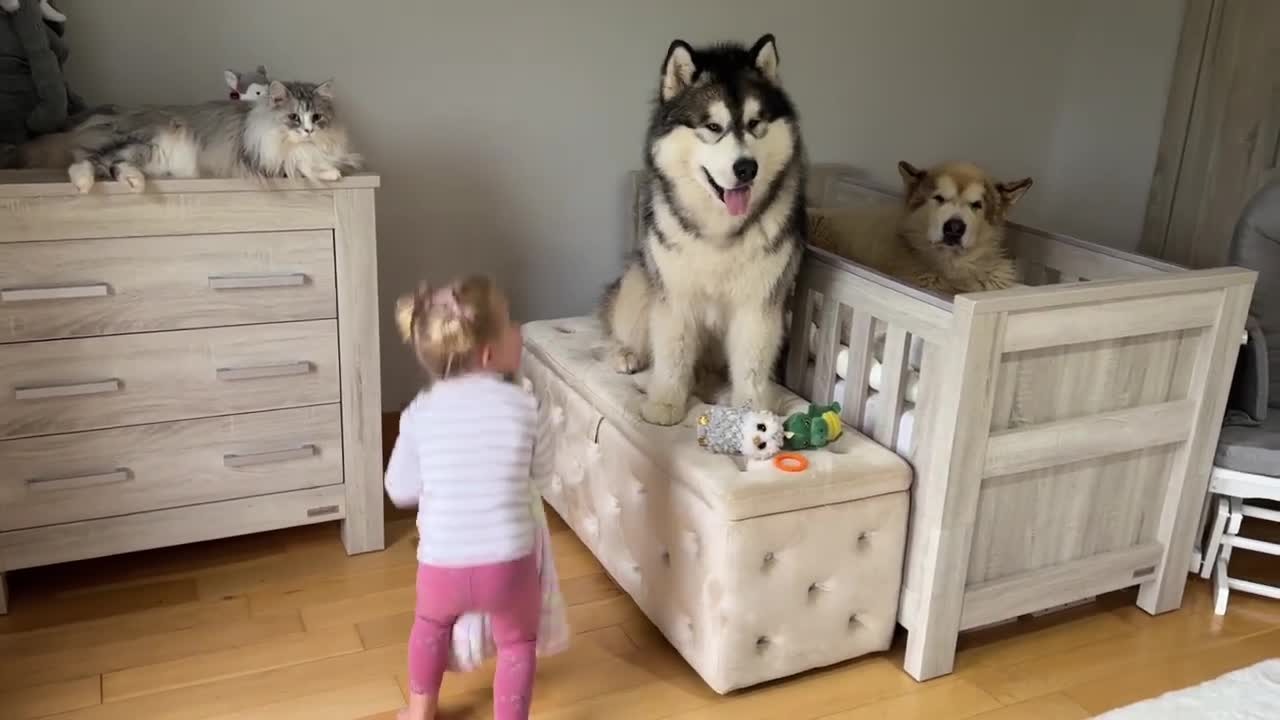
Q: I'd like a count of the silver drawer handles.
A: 6